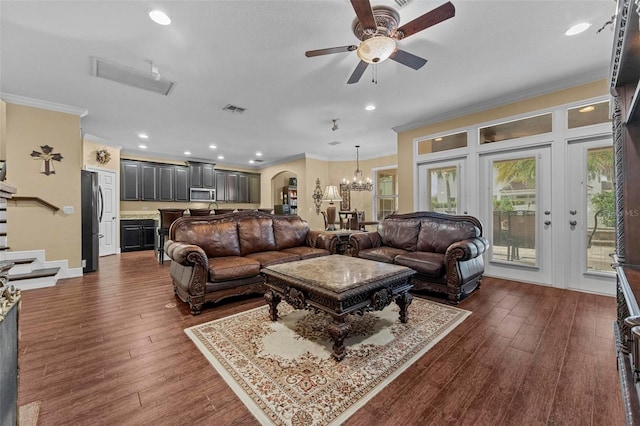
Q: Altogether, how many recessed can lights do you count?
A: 10